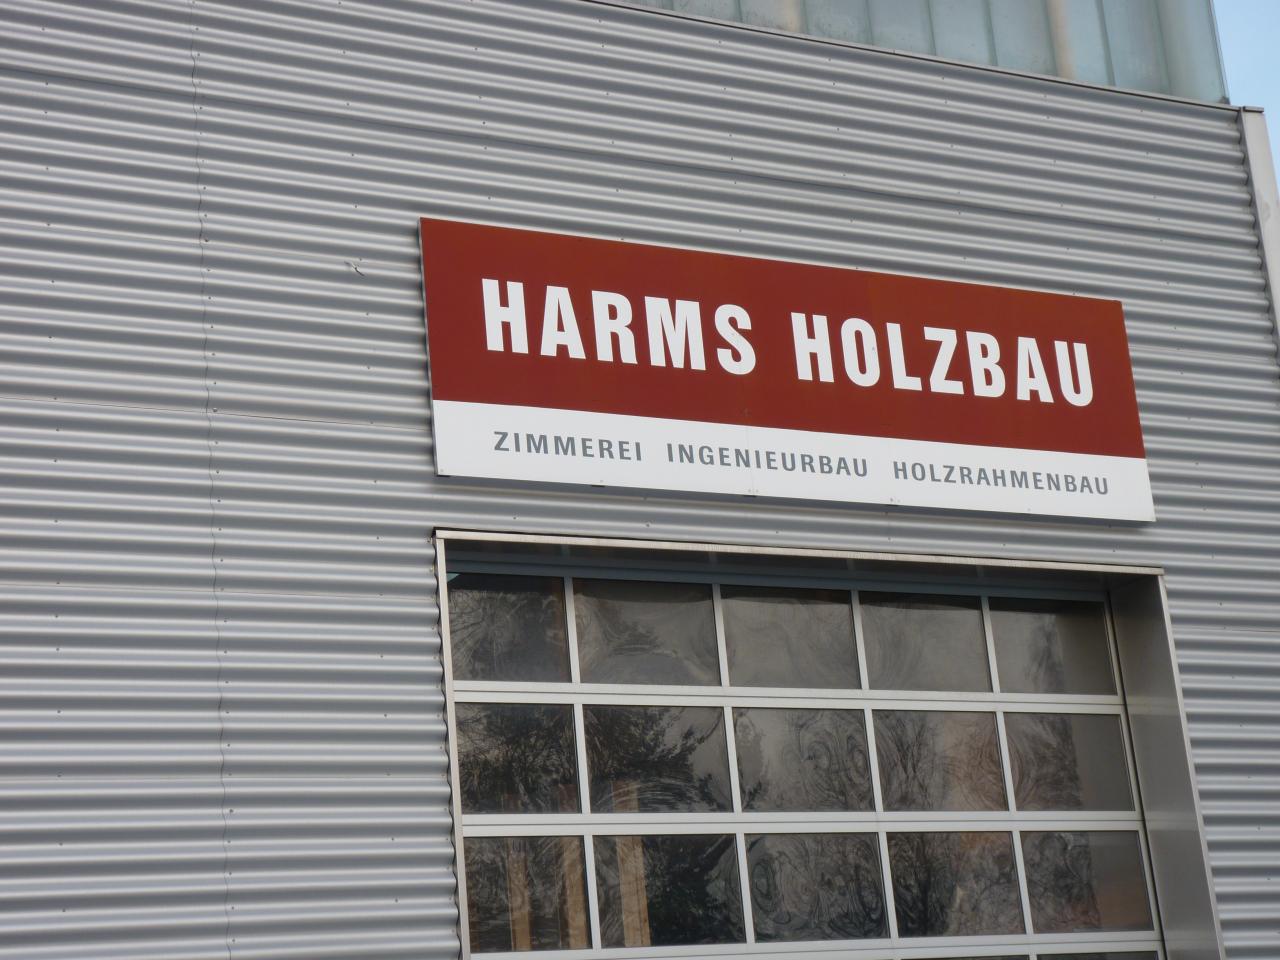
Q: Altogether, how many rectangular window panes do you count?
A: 15